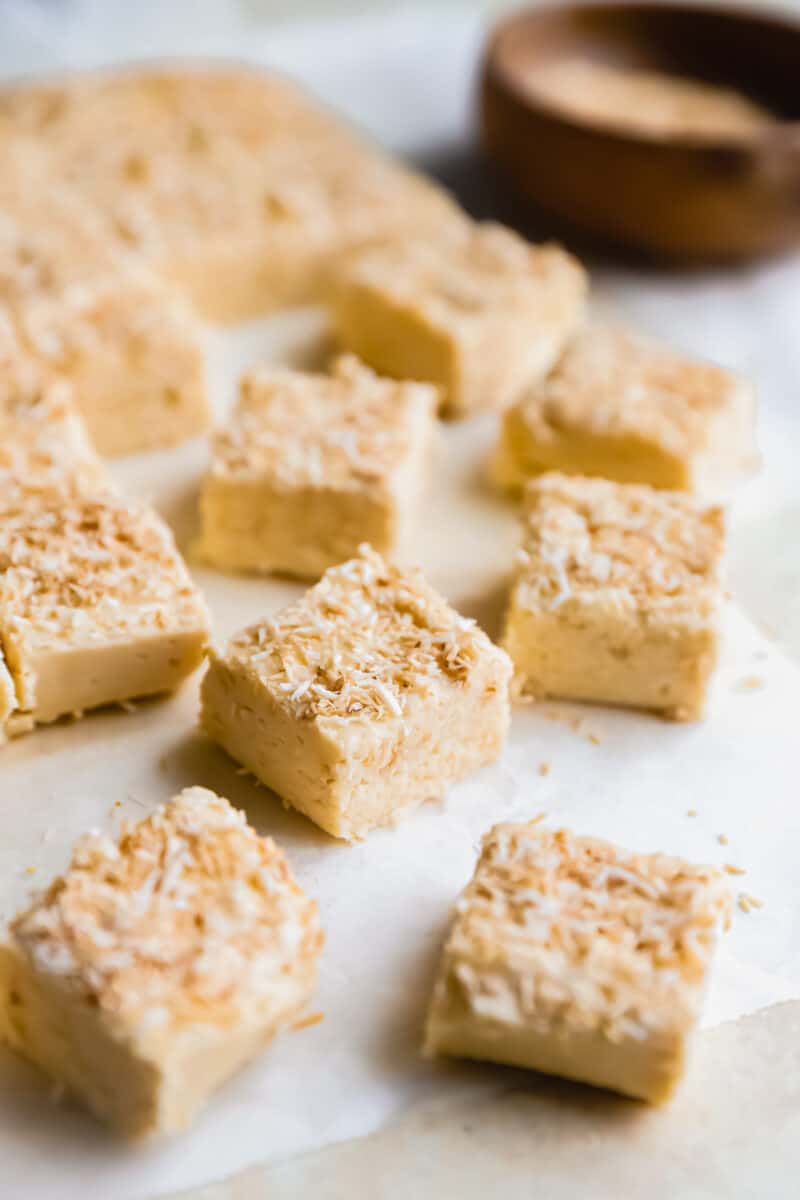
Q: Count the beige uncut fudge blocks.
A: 1